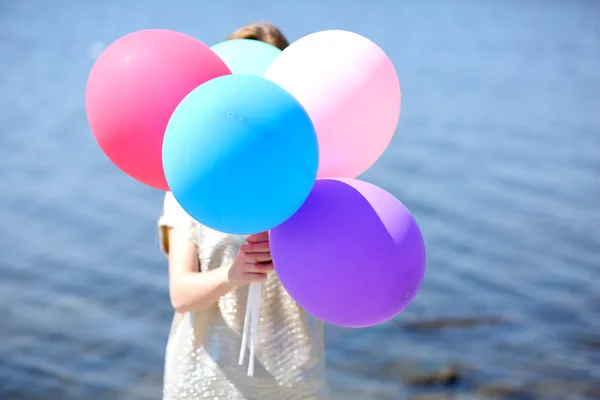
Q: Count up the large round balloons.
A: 5